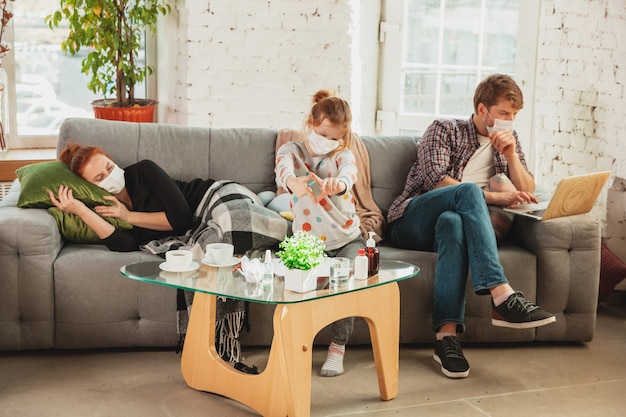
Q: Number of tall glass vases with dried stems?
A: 1